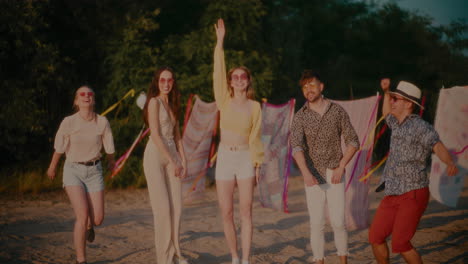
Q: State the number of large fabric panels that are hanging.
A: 4